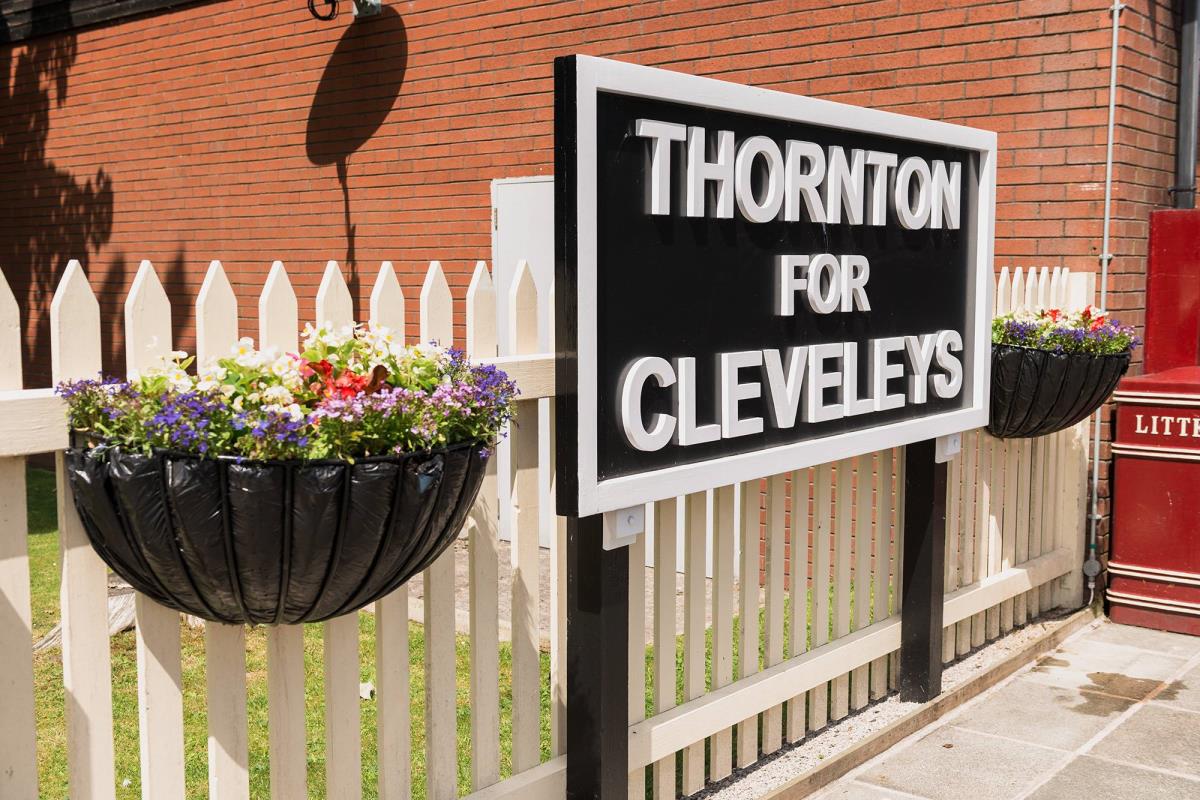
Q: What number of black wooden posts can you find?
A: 2